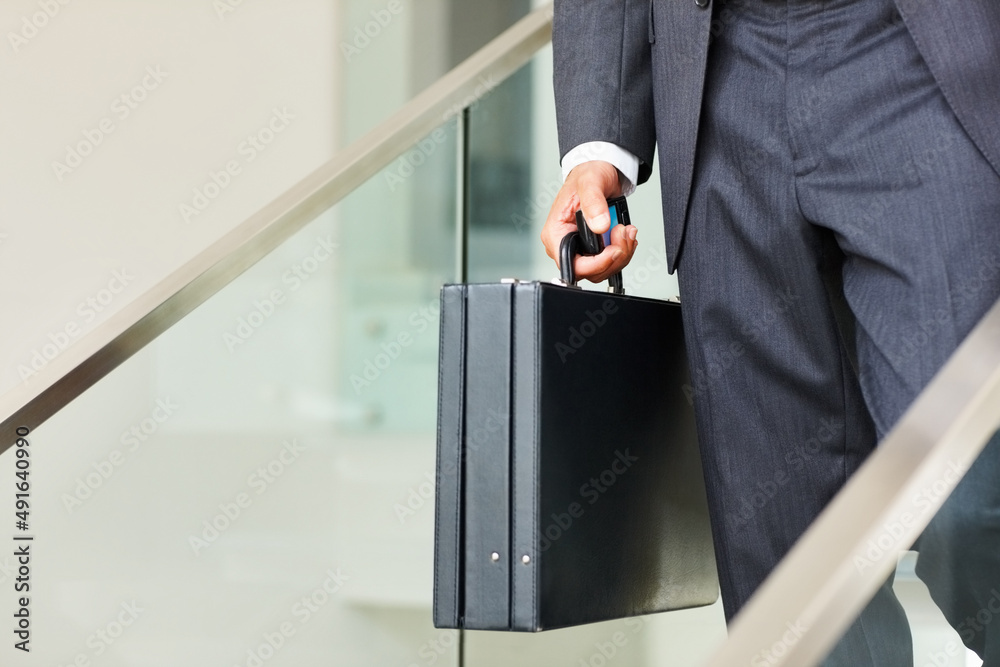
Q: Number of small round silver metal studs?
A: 2